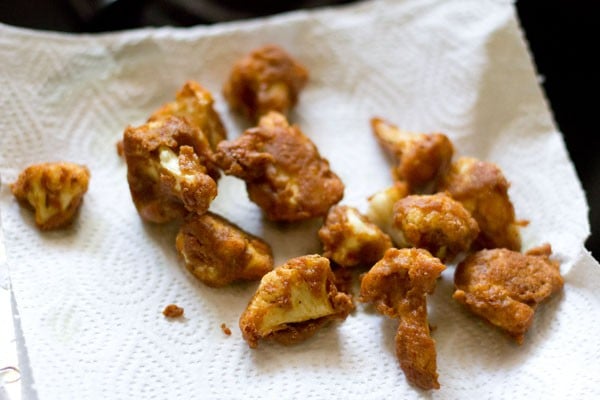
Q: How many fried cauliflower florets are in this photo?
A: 14